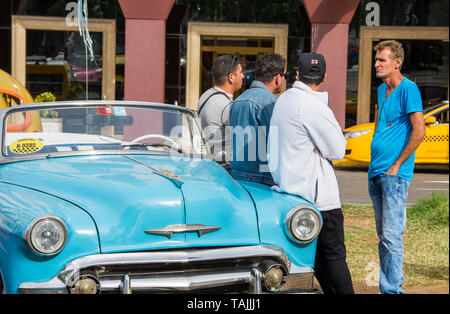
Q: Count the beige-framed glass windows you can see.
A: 3